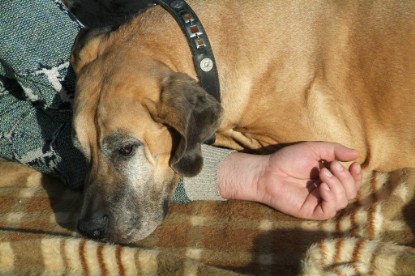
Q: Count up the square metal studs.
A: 3